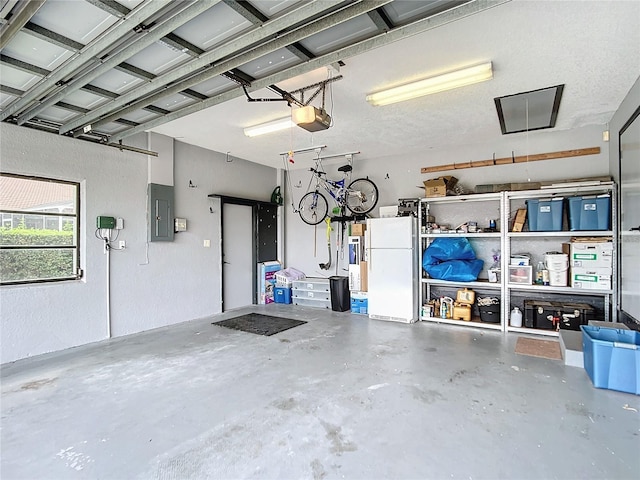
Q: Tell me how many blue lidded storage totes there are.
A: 2